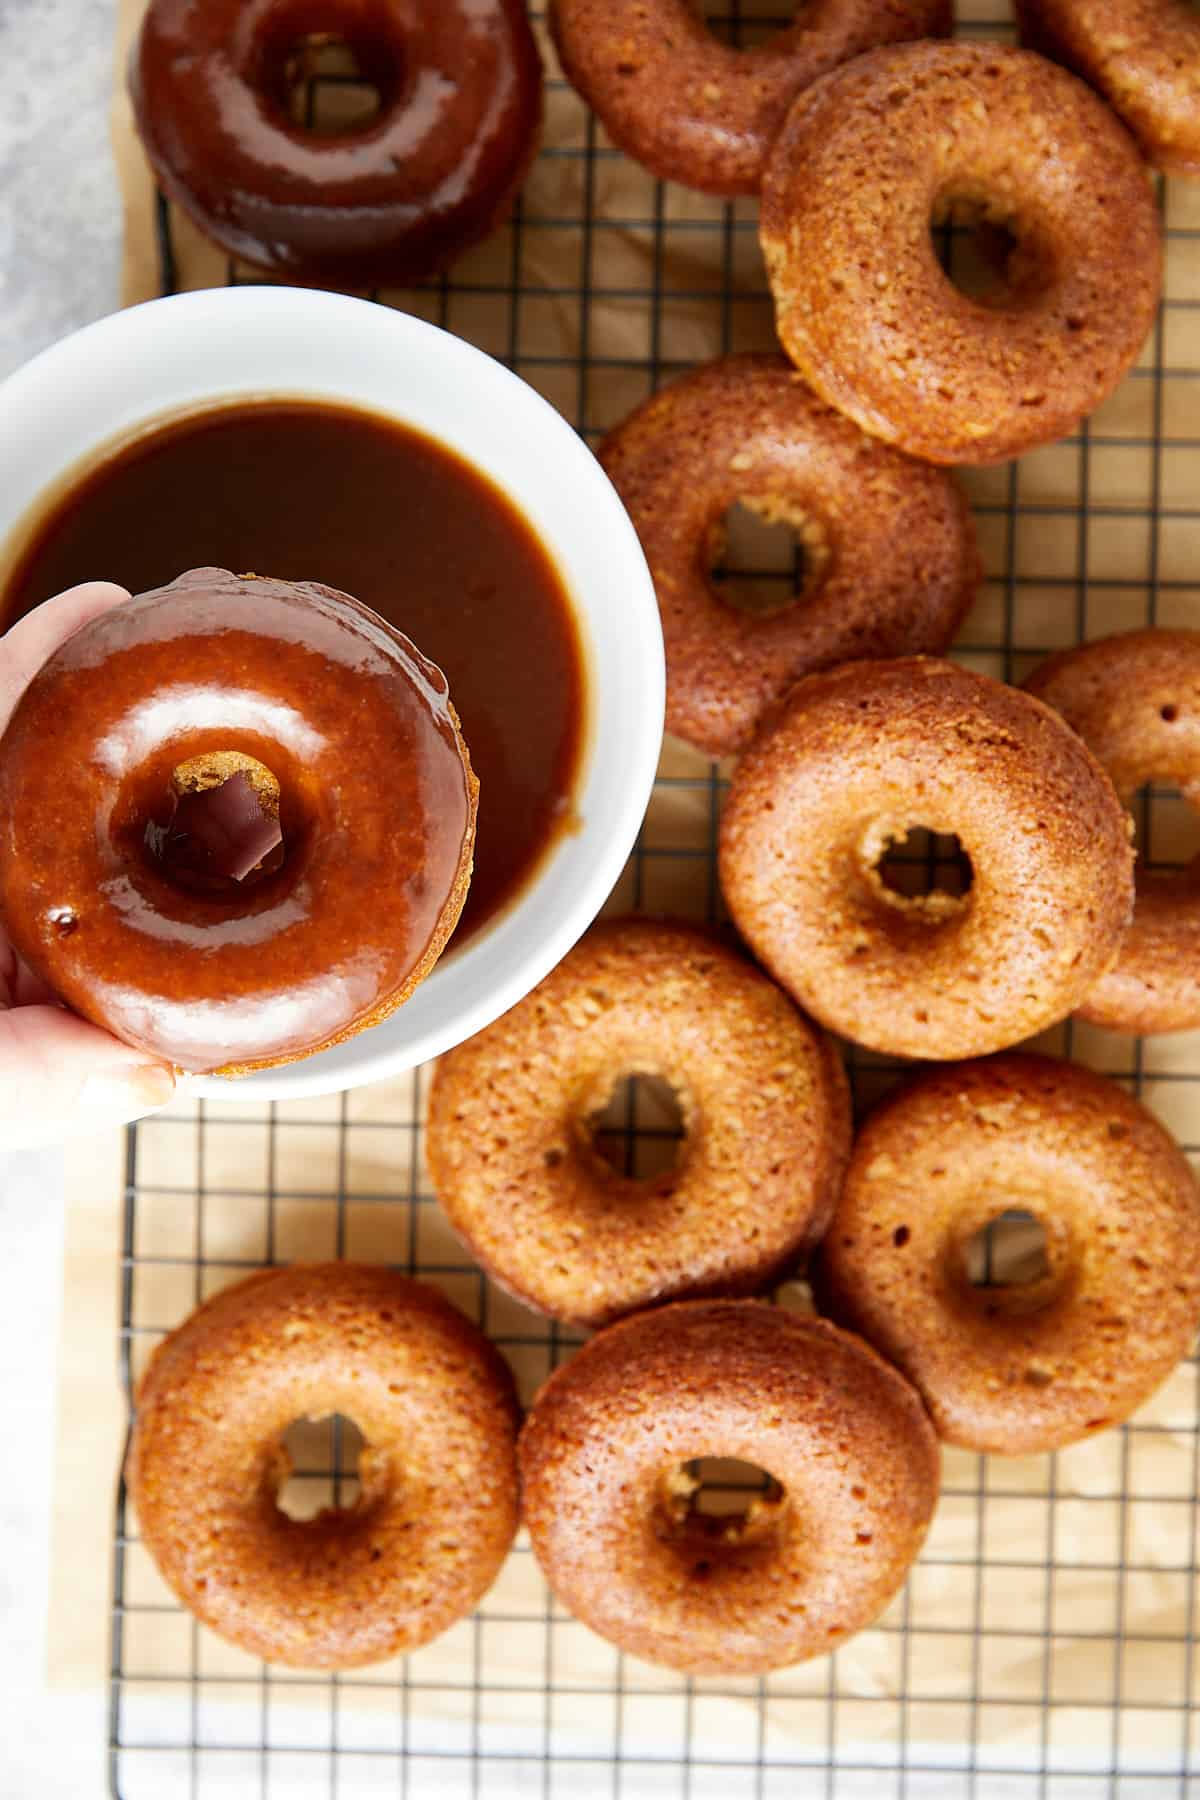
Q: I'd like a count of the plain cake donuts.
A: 10